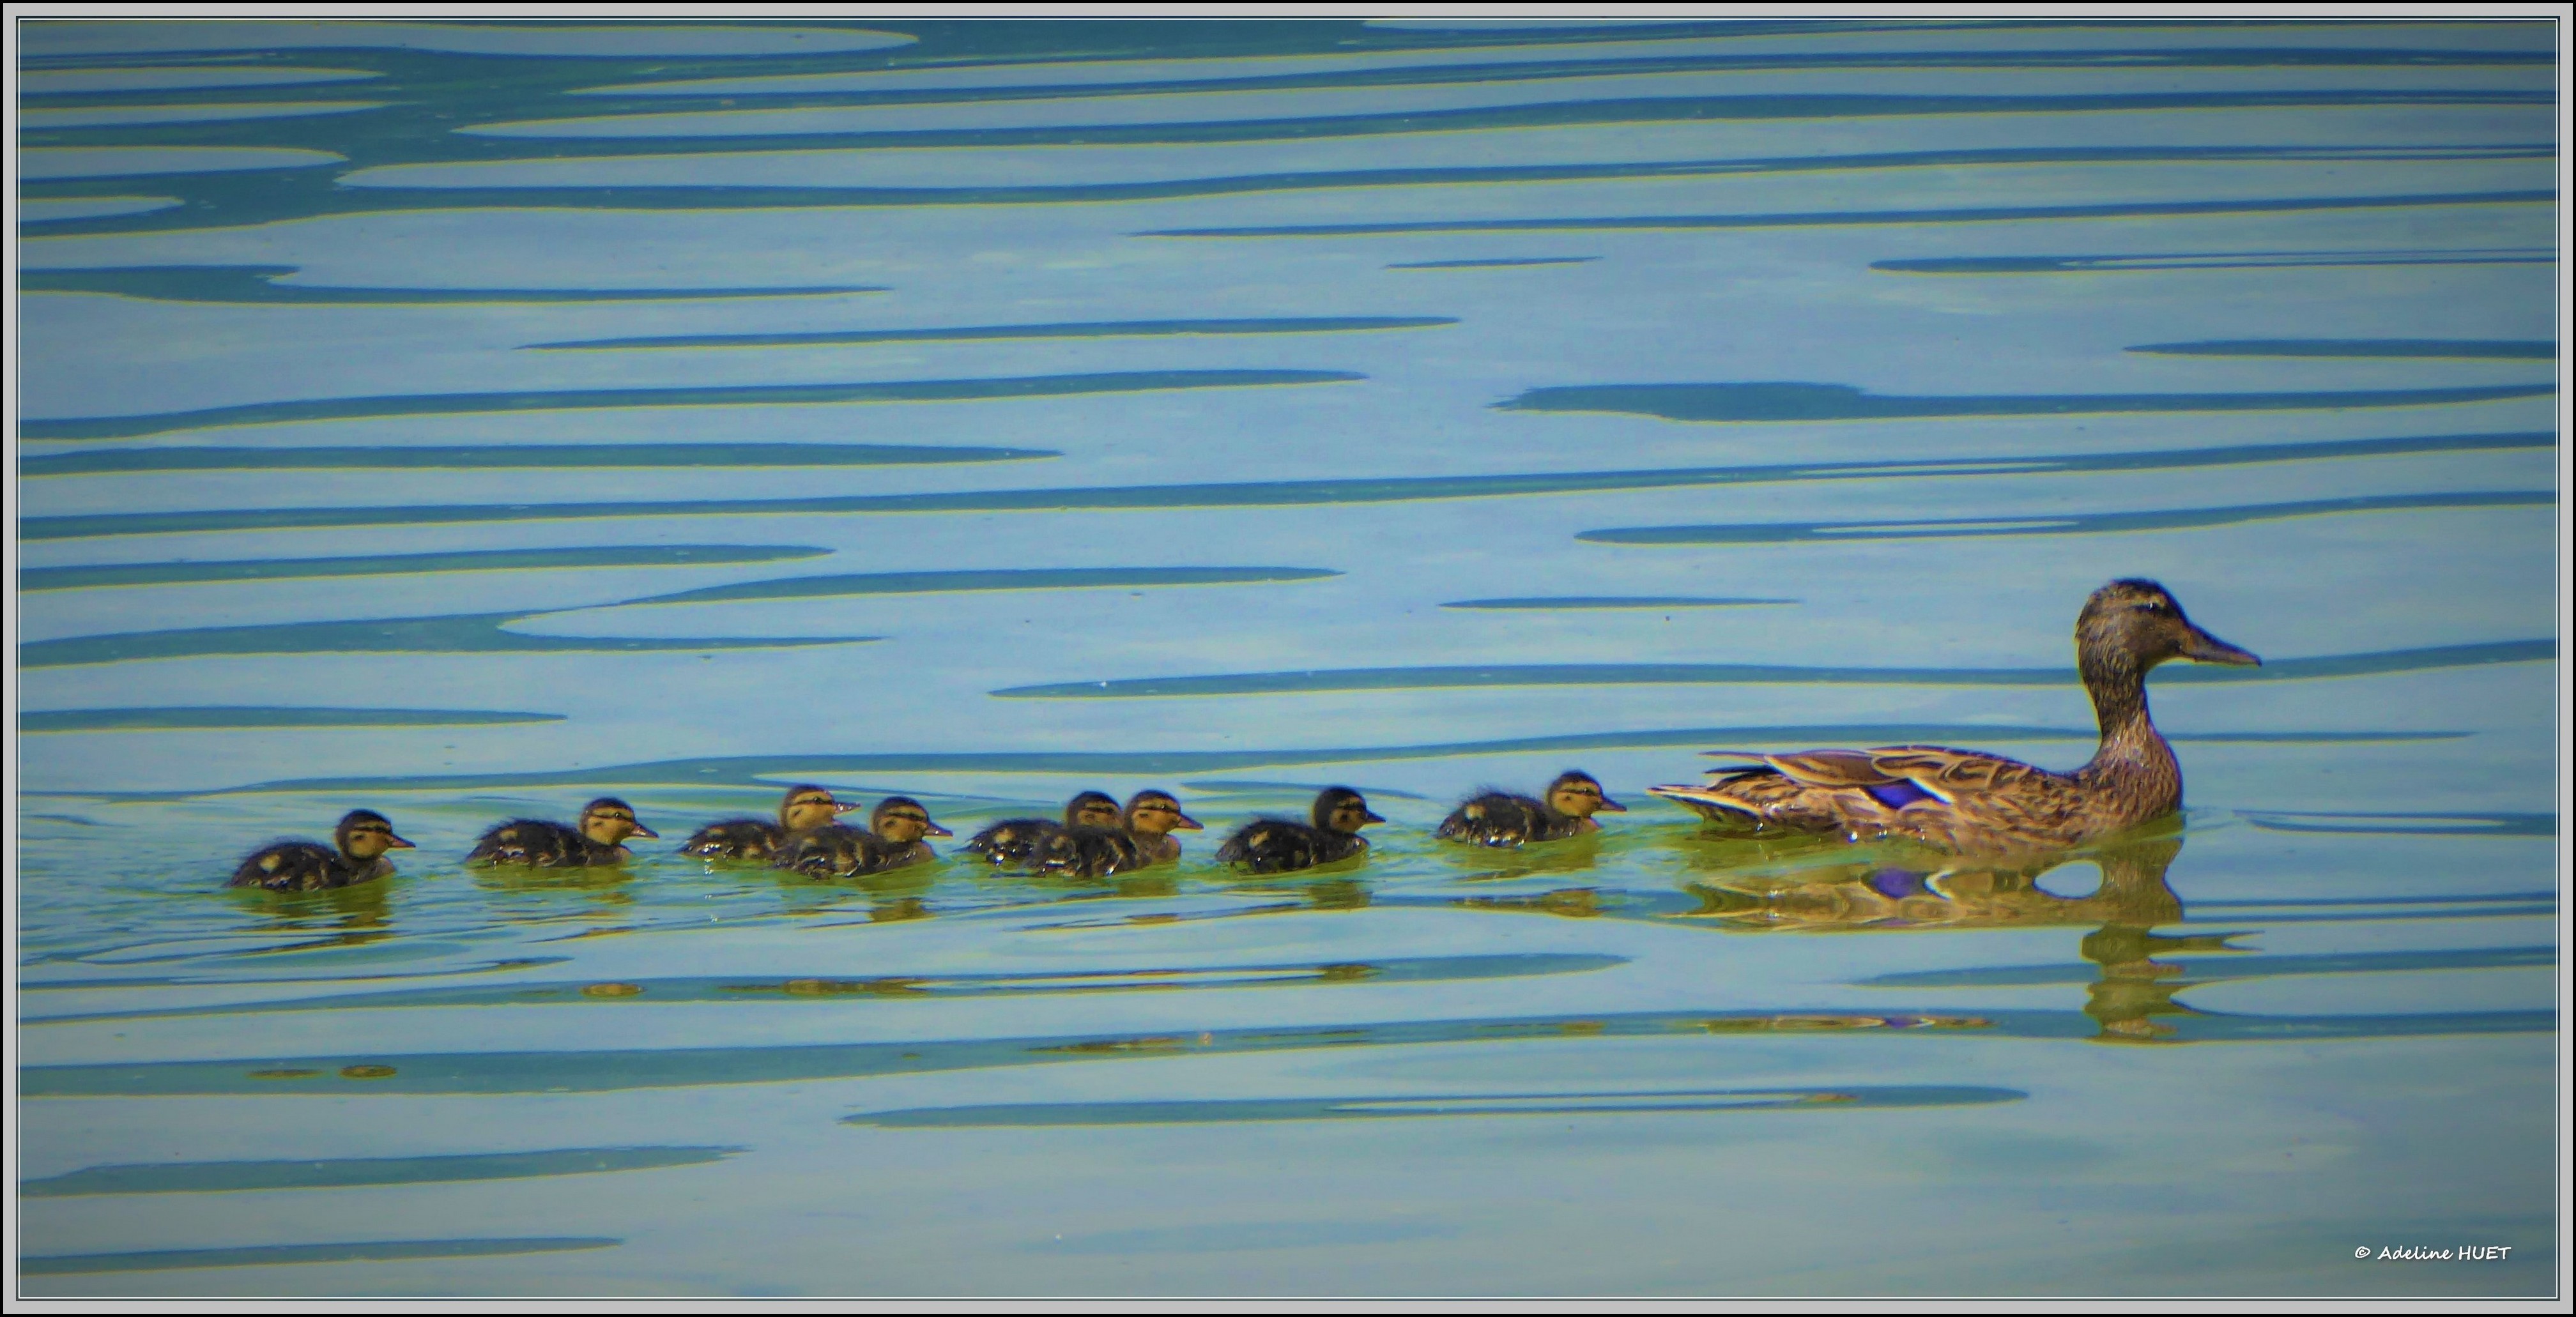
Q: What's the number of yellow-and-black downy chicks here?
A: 8